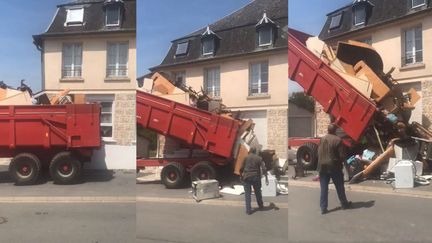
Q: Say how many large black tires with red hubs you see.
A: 5